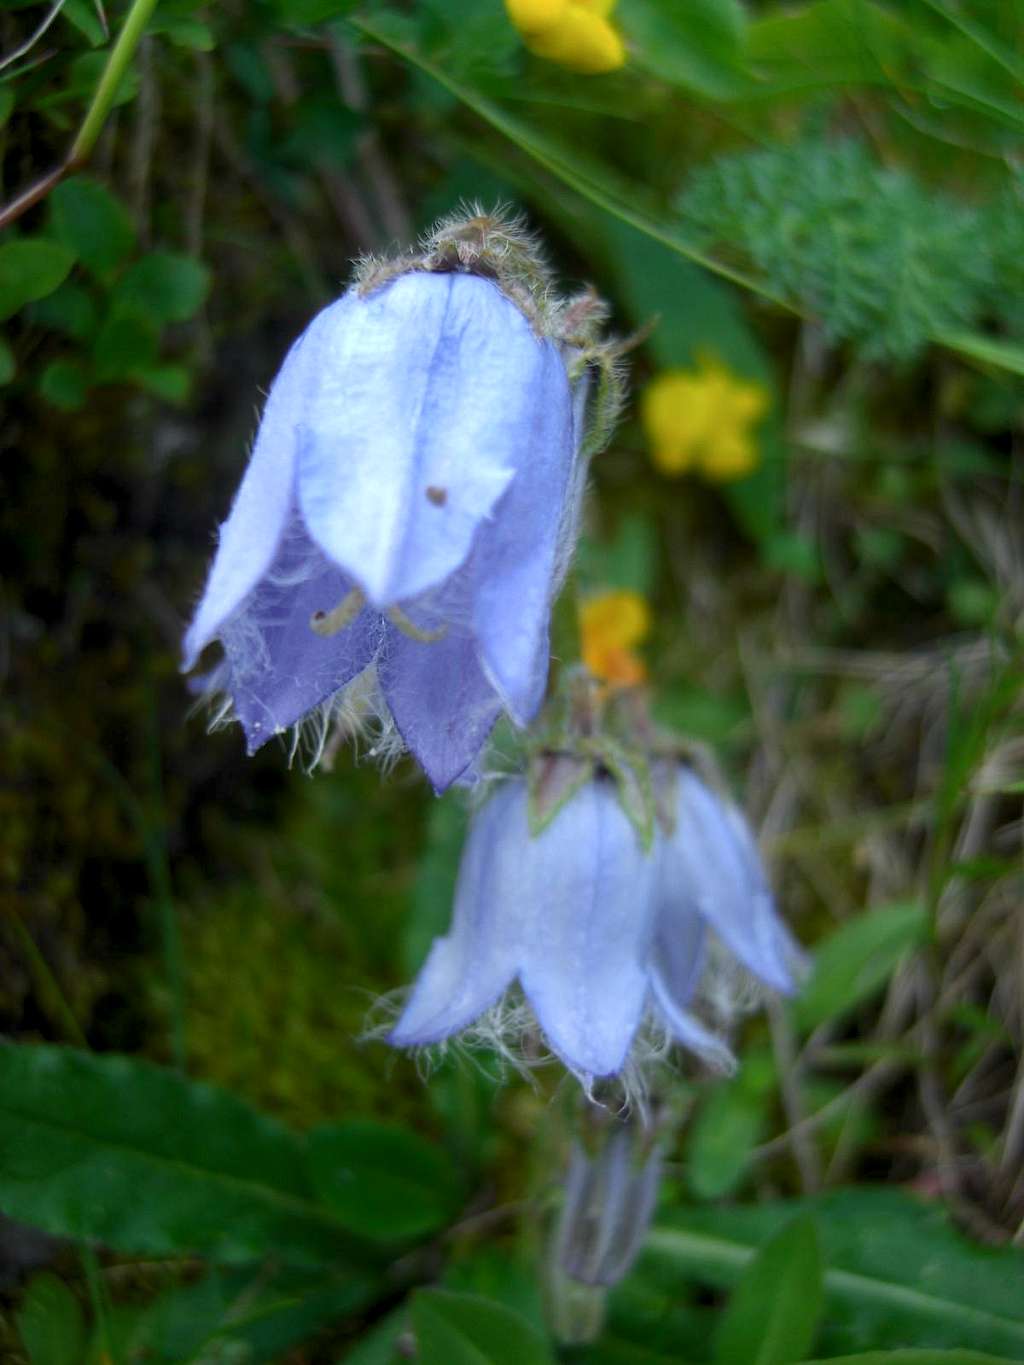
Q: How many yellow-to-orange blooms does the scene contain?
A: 3